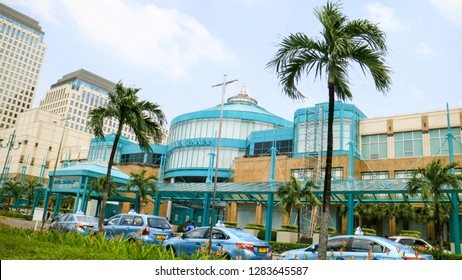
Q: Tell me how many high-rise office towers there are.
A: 2